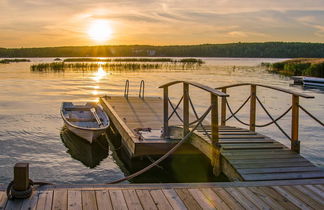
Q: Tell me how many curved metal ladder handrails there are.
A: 2